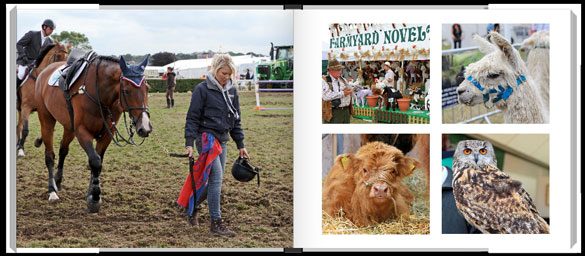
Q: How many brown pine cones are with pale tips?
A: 0